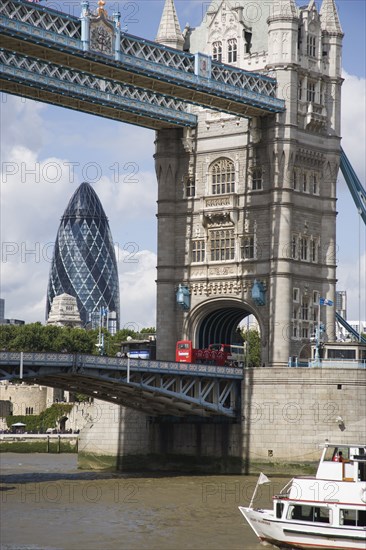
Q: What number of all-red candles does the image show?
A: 0